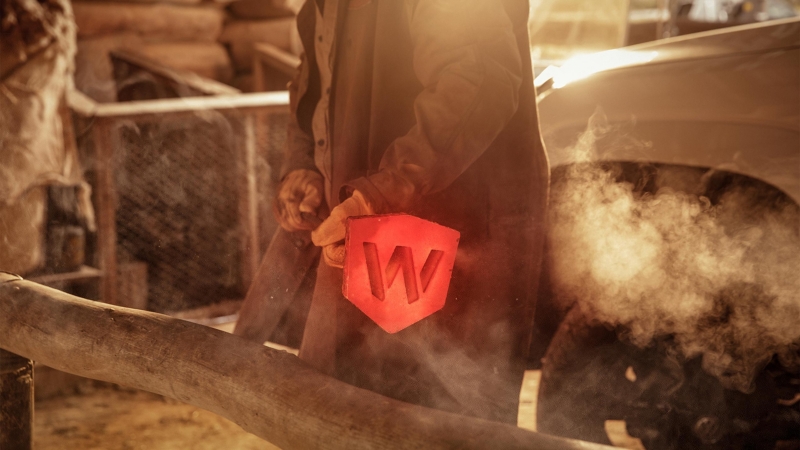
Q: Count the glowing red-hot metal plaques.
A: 1